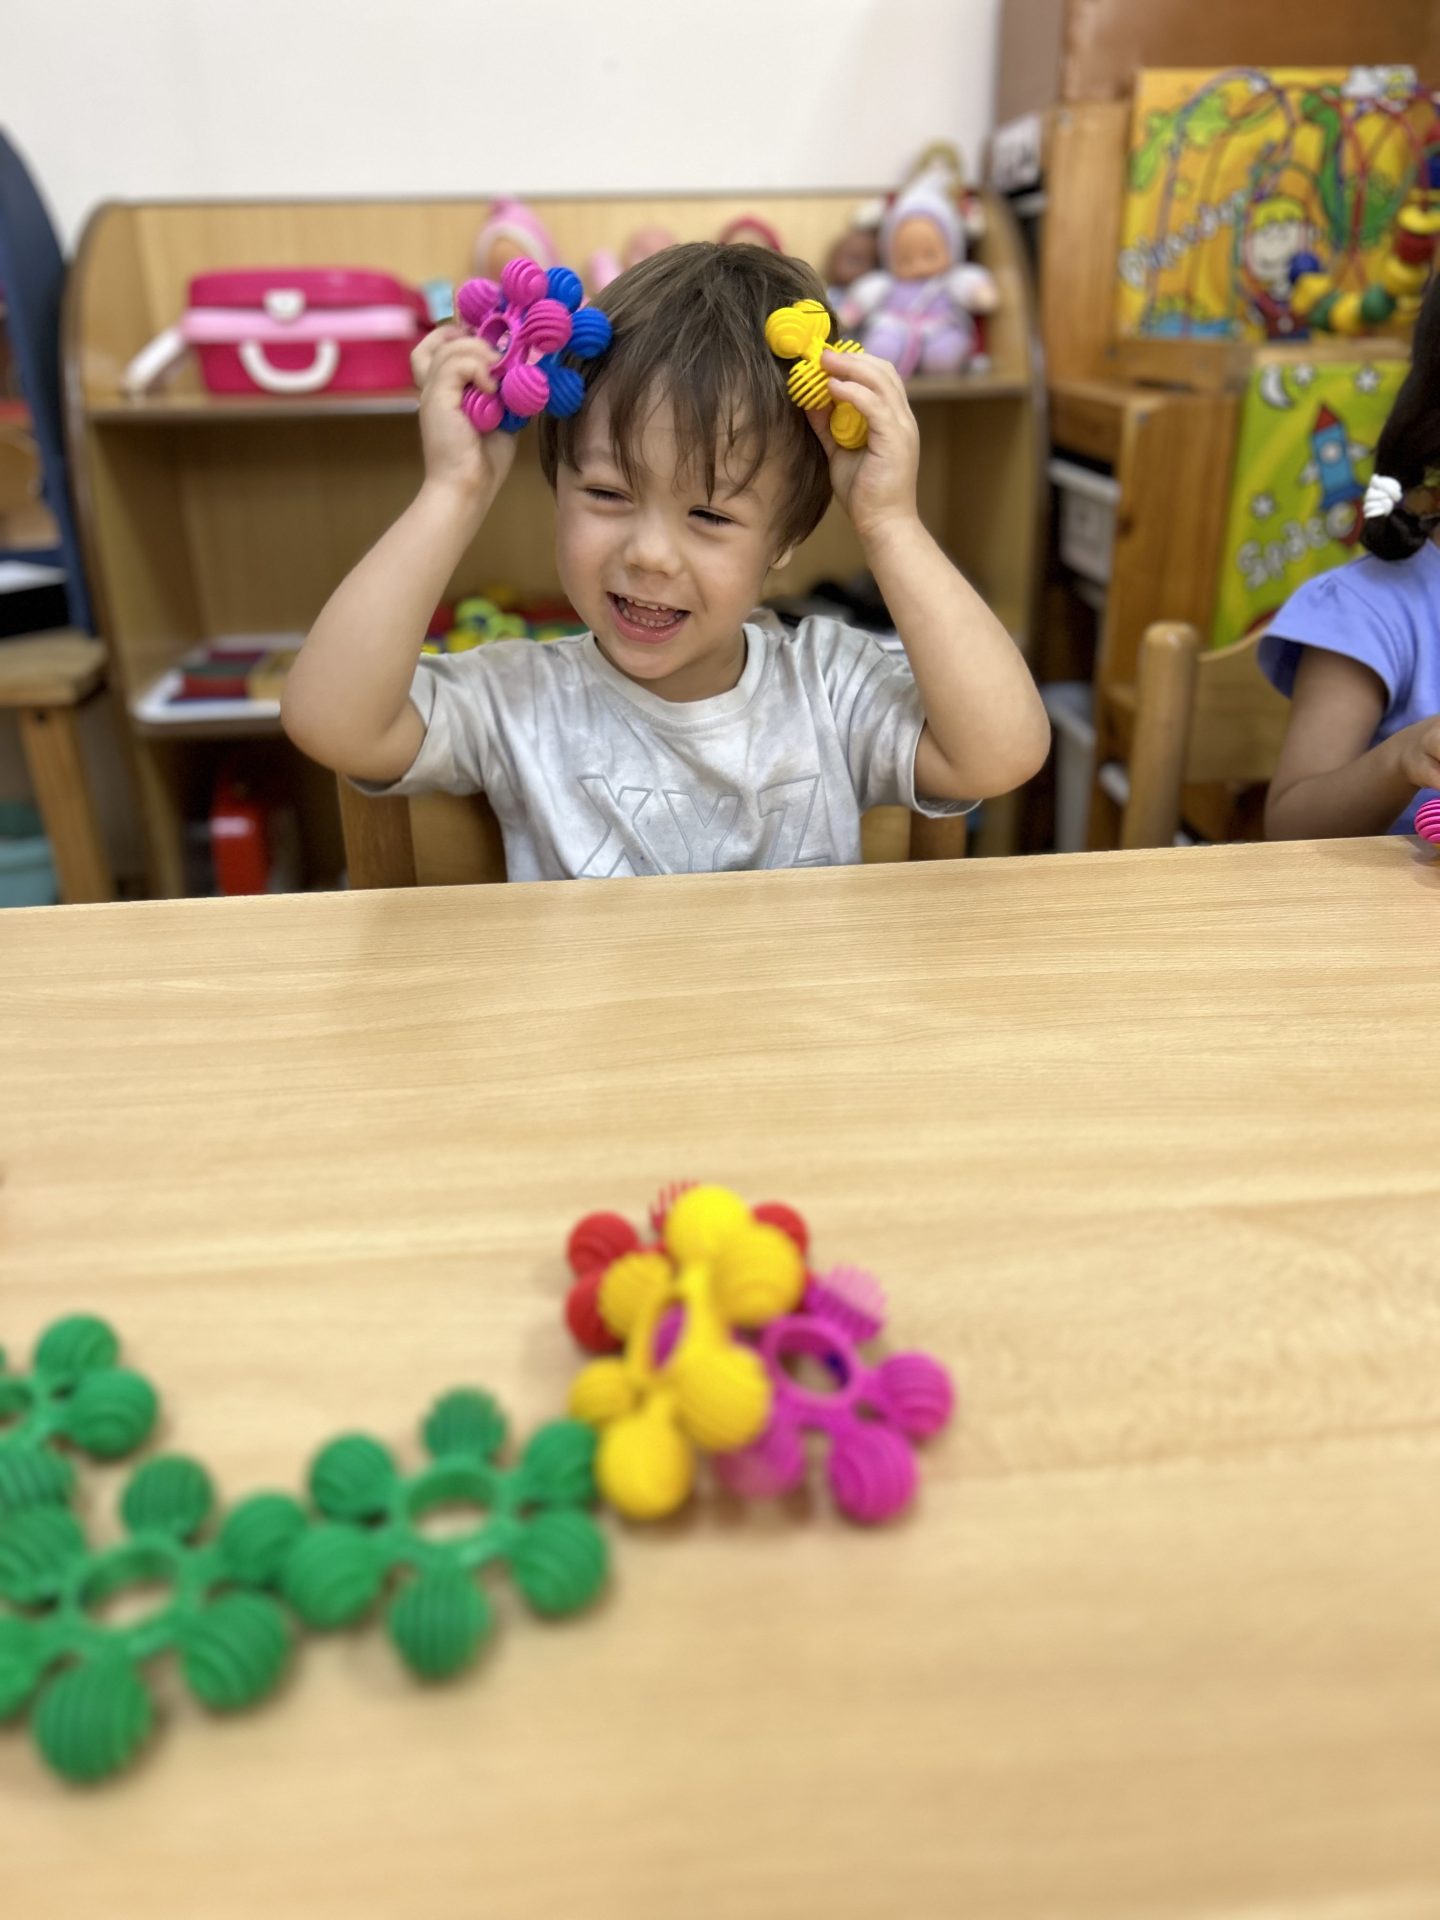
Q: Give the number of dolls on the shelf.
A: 5